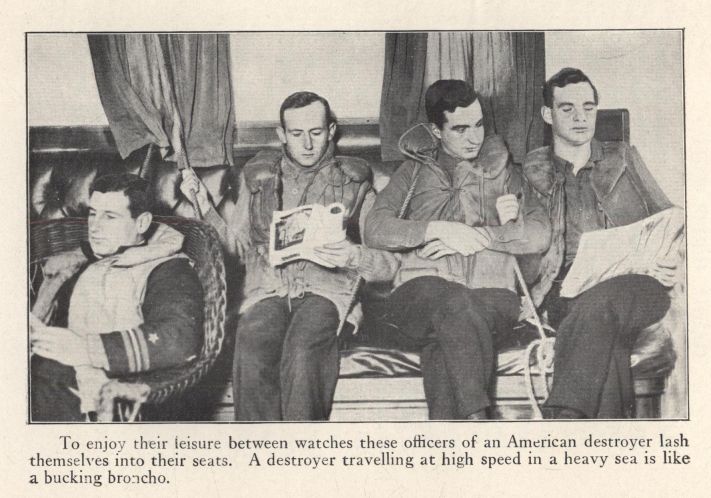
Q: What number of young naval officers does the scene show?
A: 4